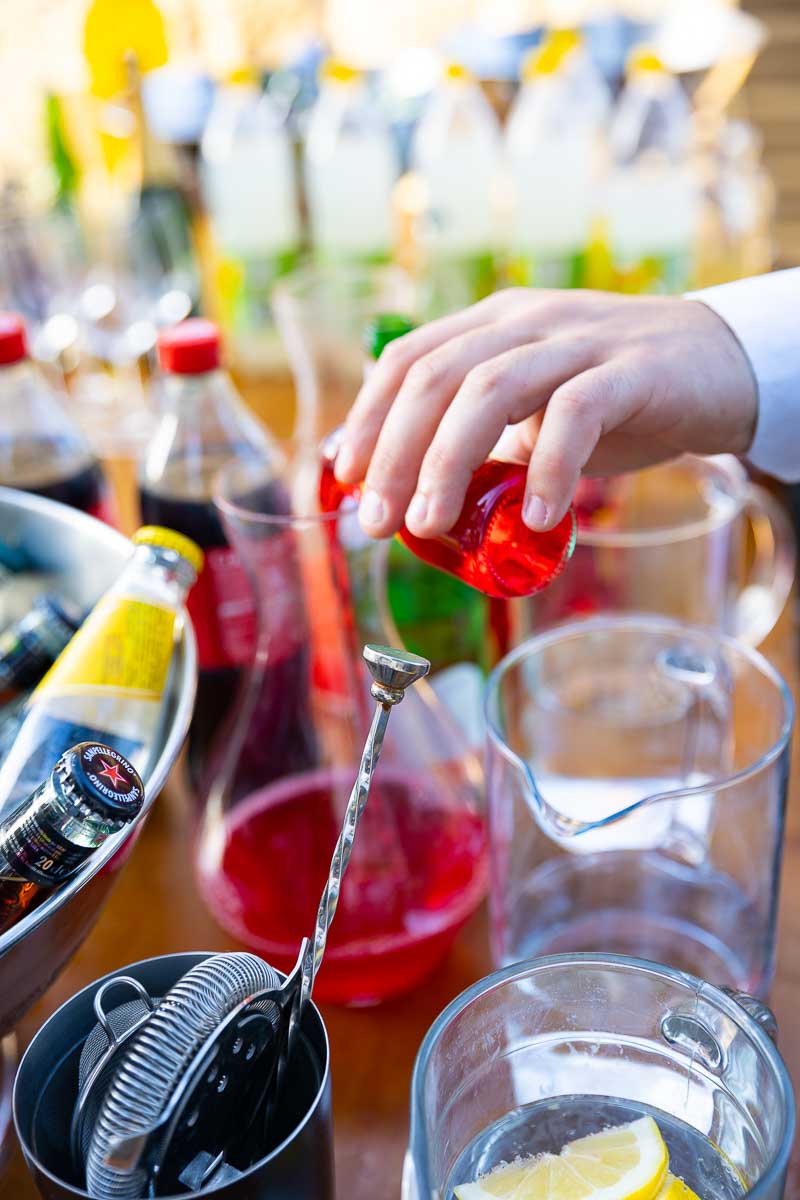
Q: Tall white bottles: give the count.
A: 5